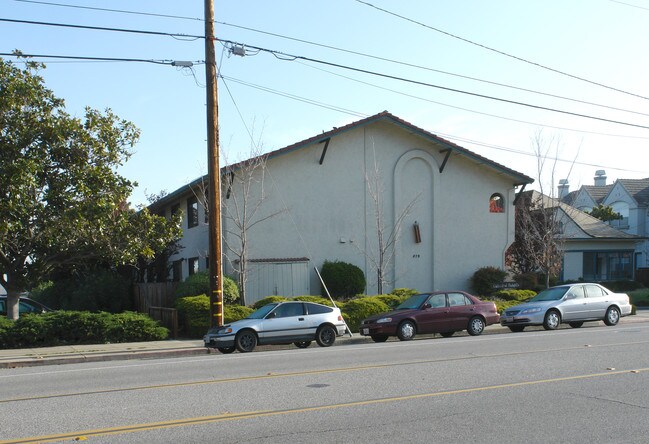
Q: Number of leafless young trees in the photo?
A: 3